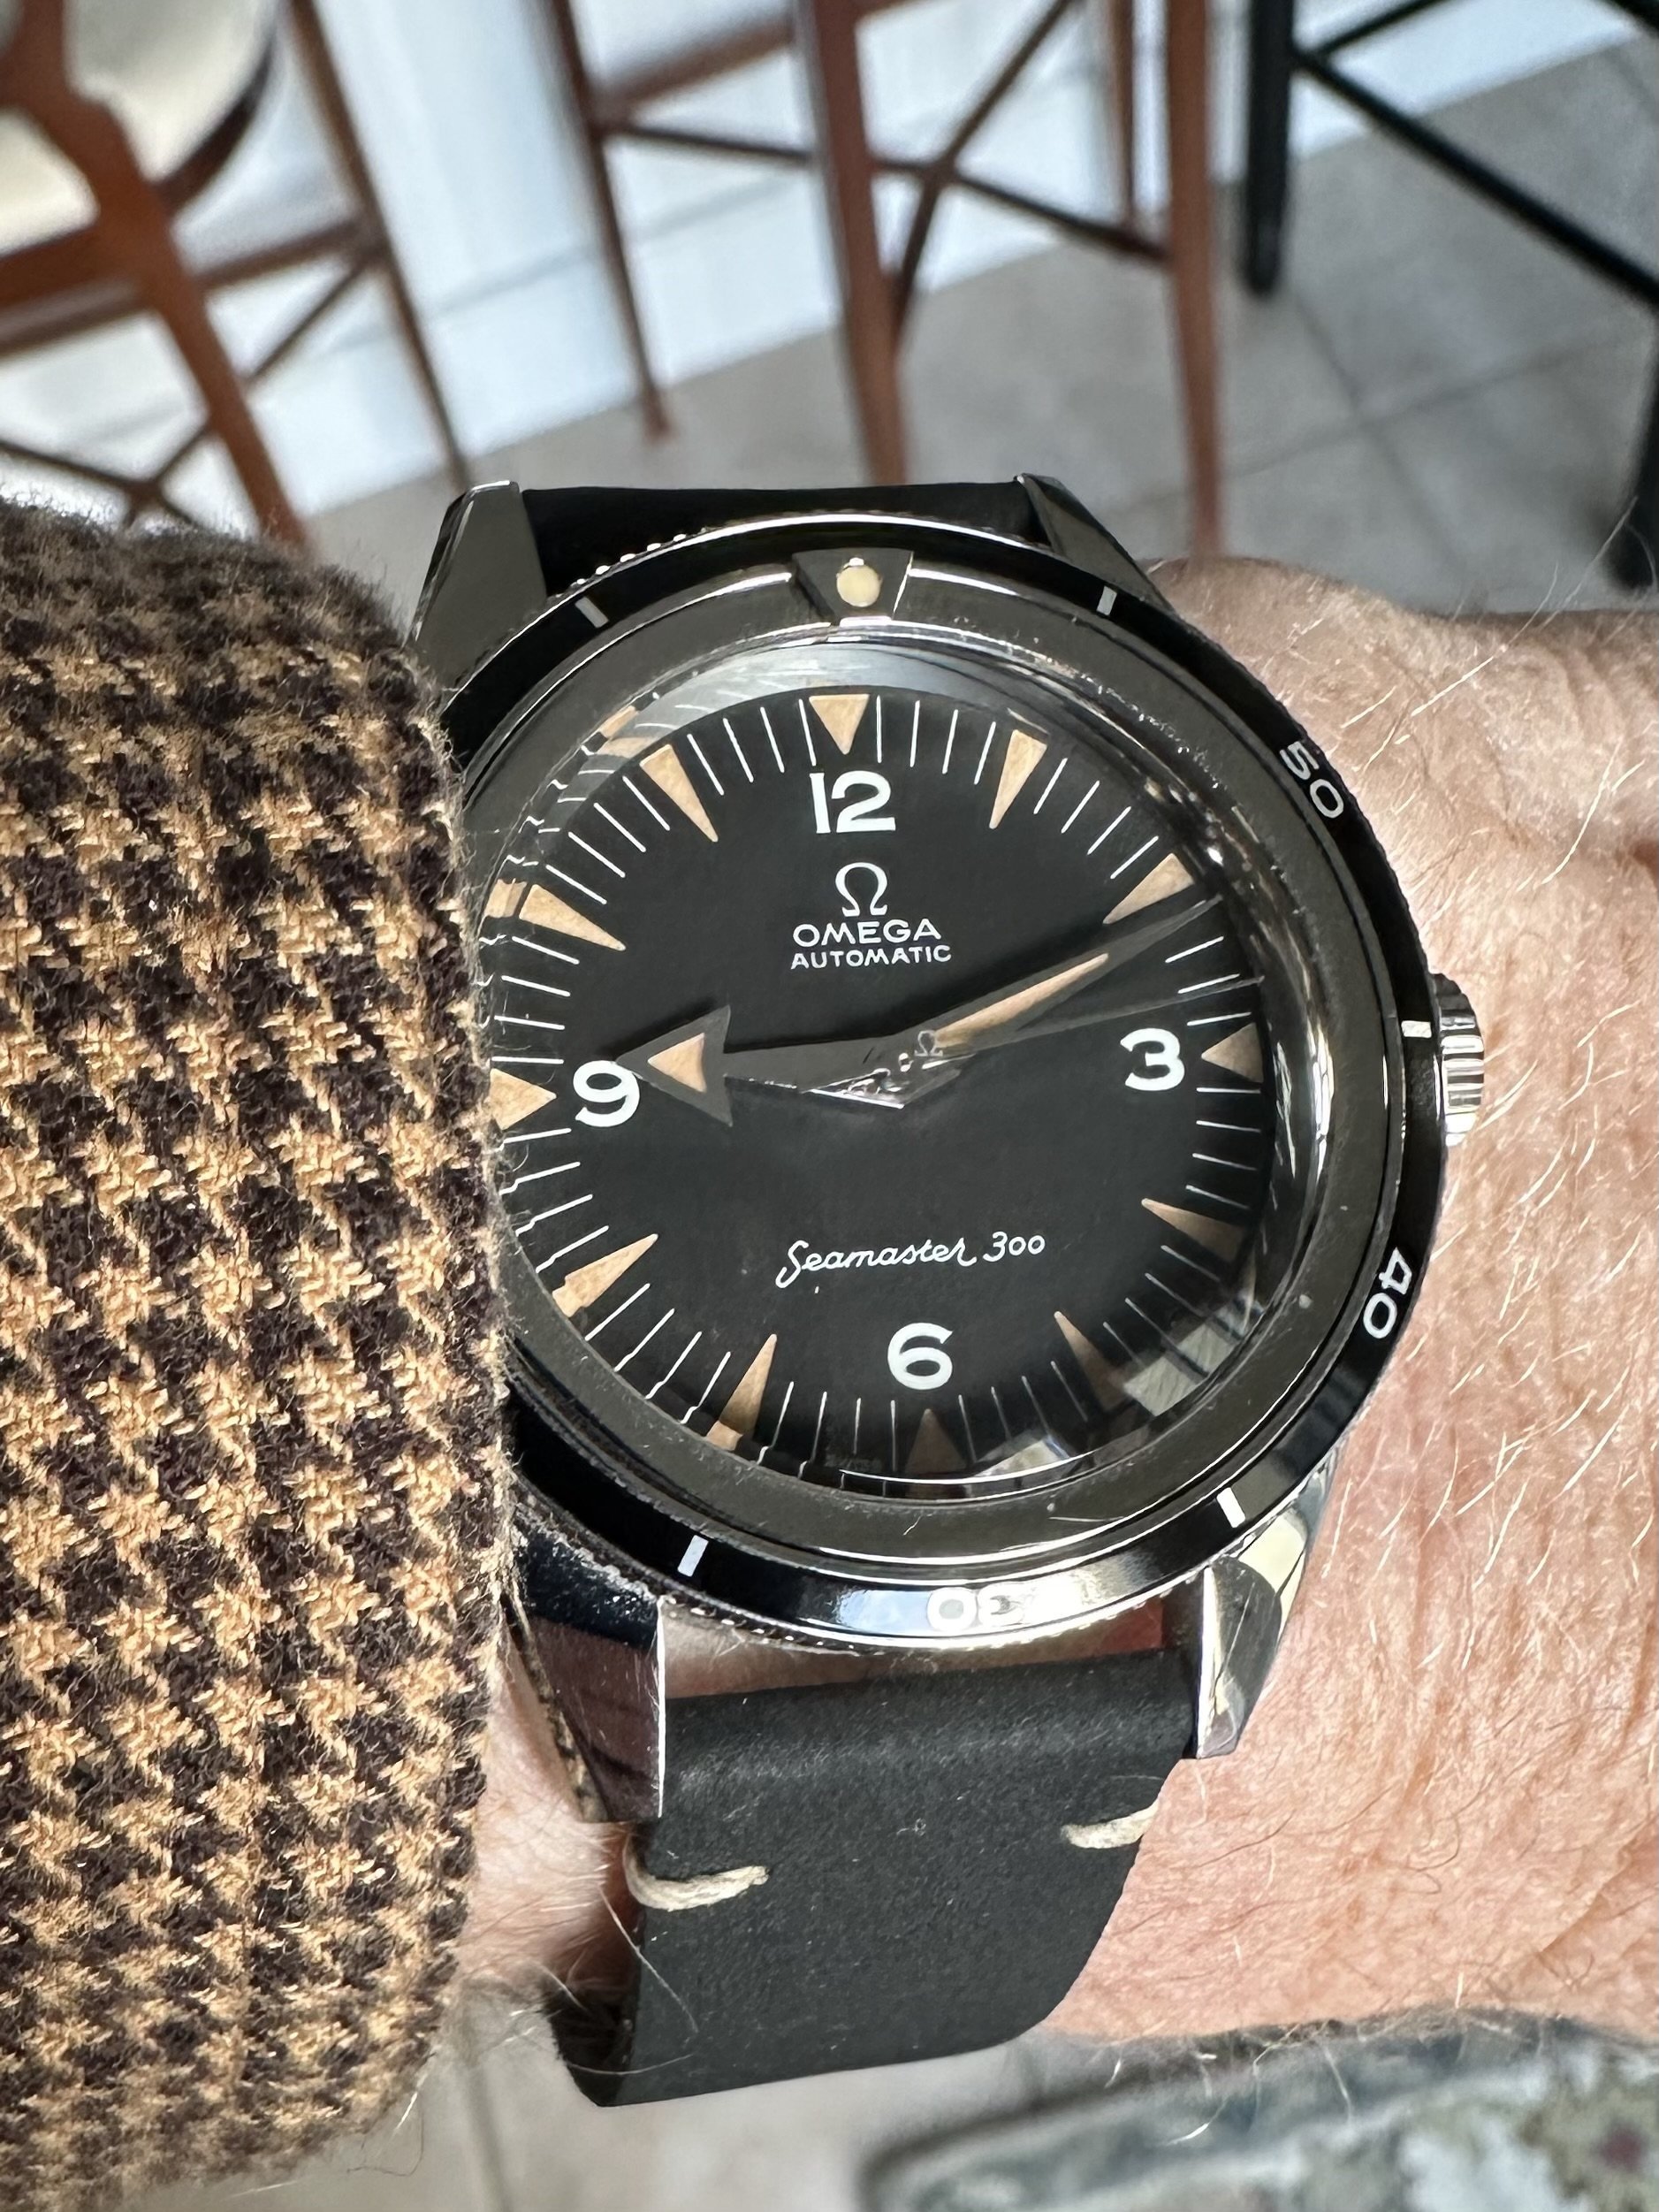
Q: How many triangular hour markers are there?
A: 12